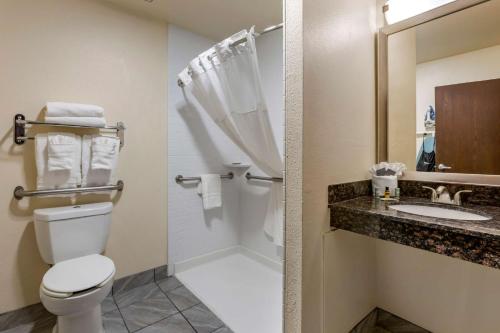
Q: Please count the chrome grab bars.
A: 3